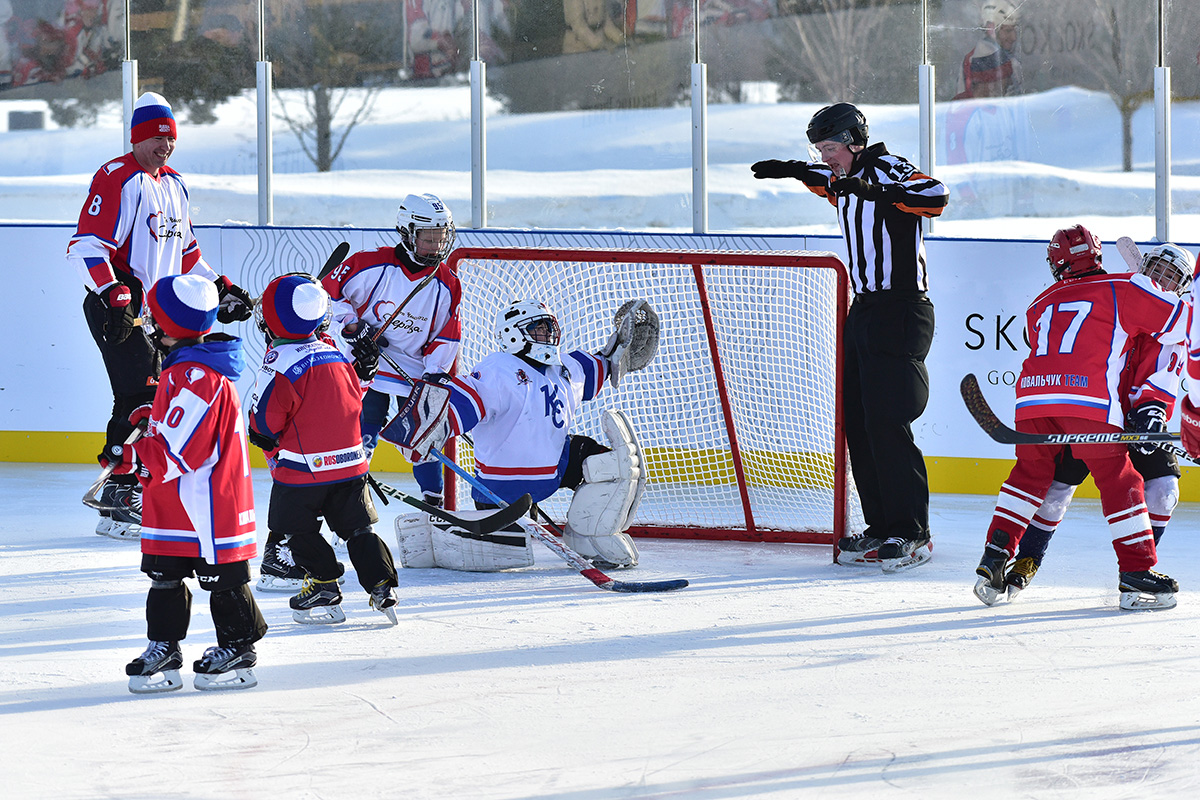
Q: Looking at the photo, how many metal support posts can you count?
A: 6